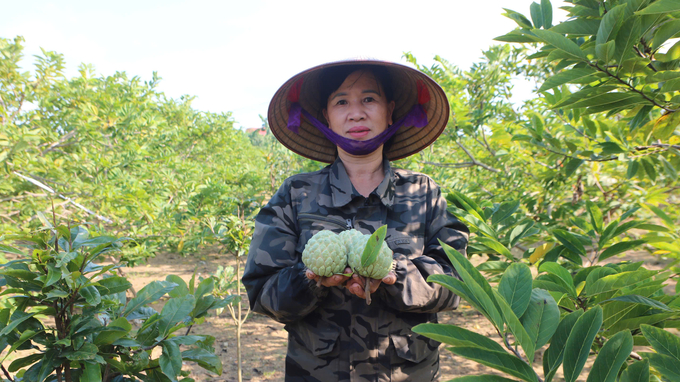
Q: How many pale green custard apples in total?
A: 3